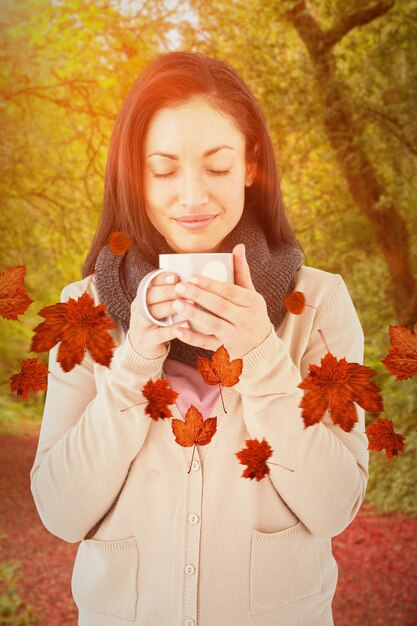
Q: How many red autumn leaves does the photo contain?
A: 12